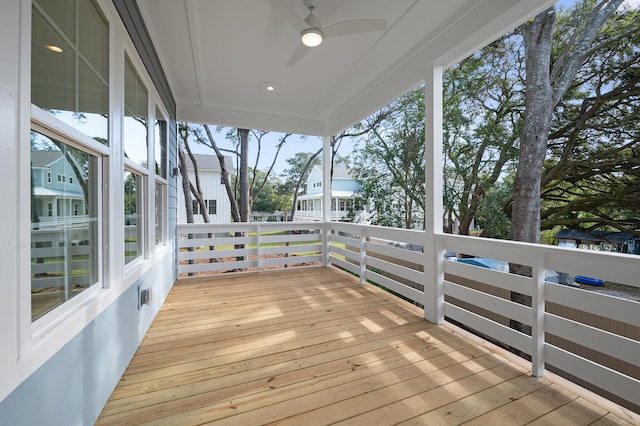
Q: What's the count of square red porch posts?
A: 0